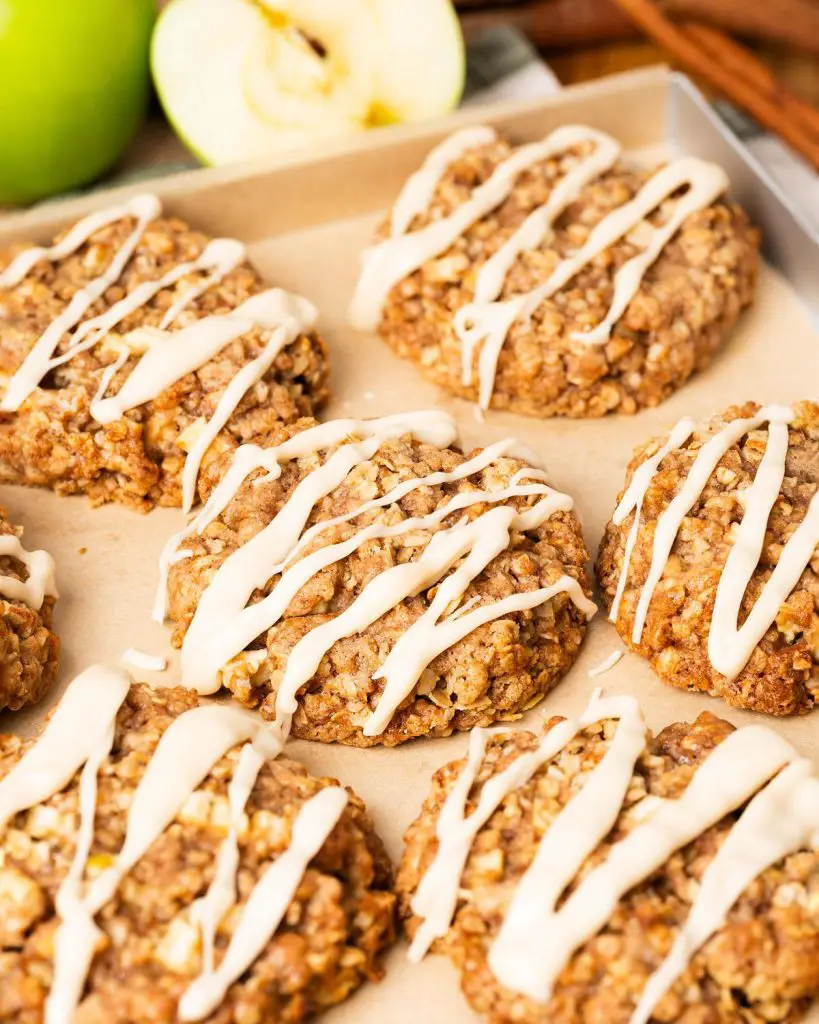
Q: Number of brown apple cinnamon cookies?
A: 7